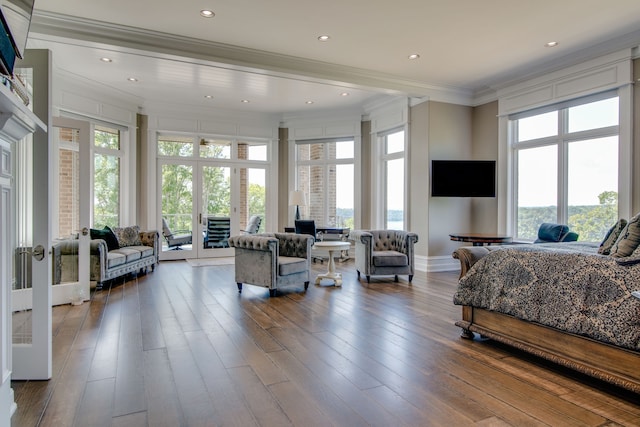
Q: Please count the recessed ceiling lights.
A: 10